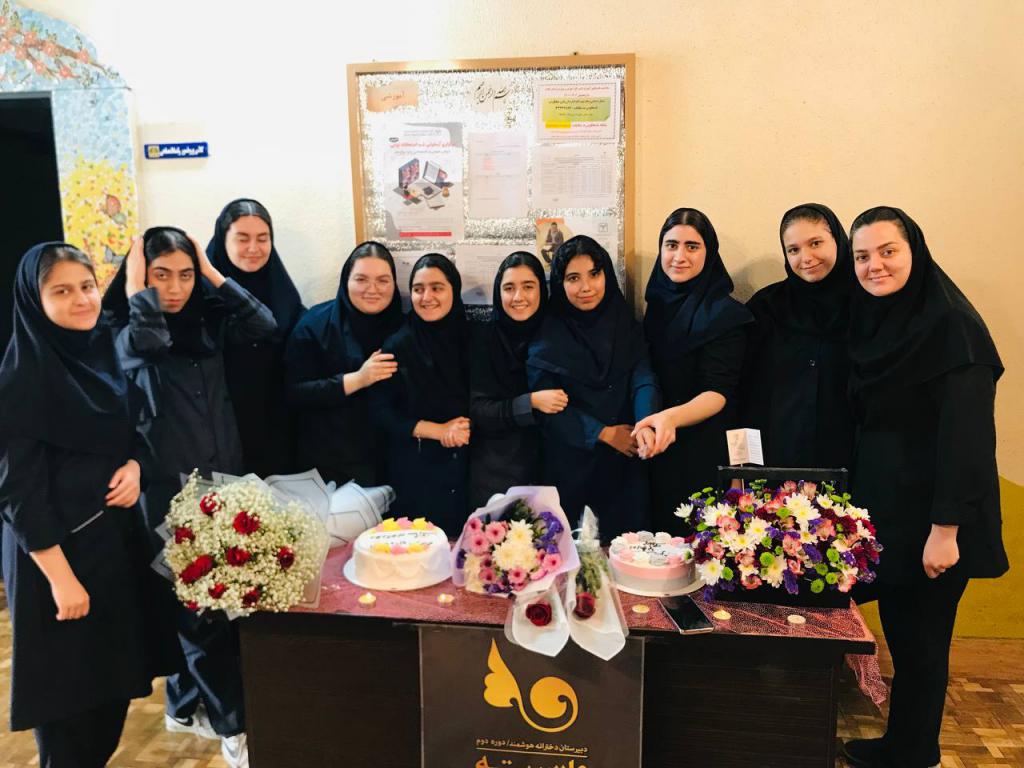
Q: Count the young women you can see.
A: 10